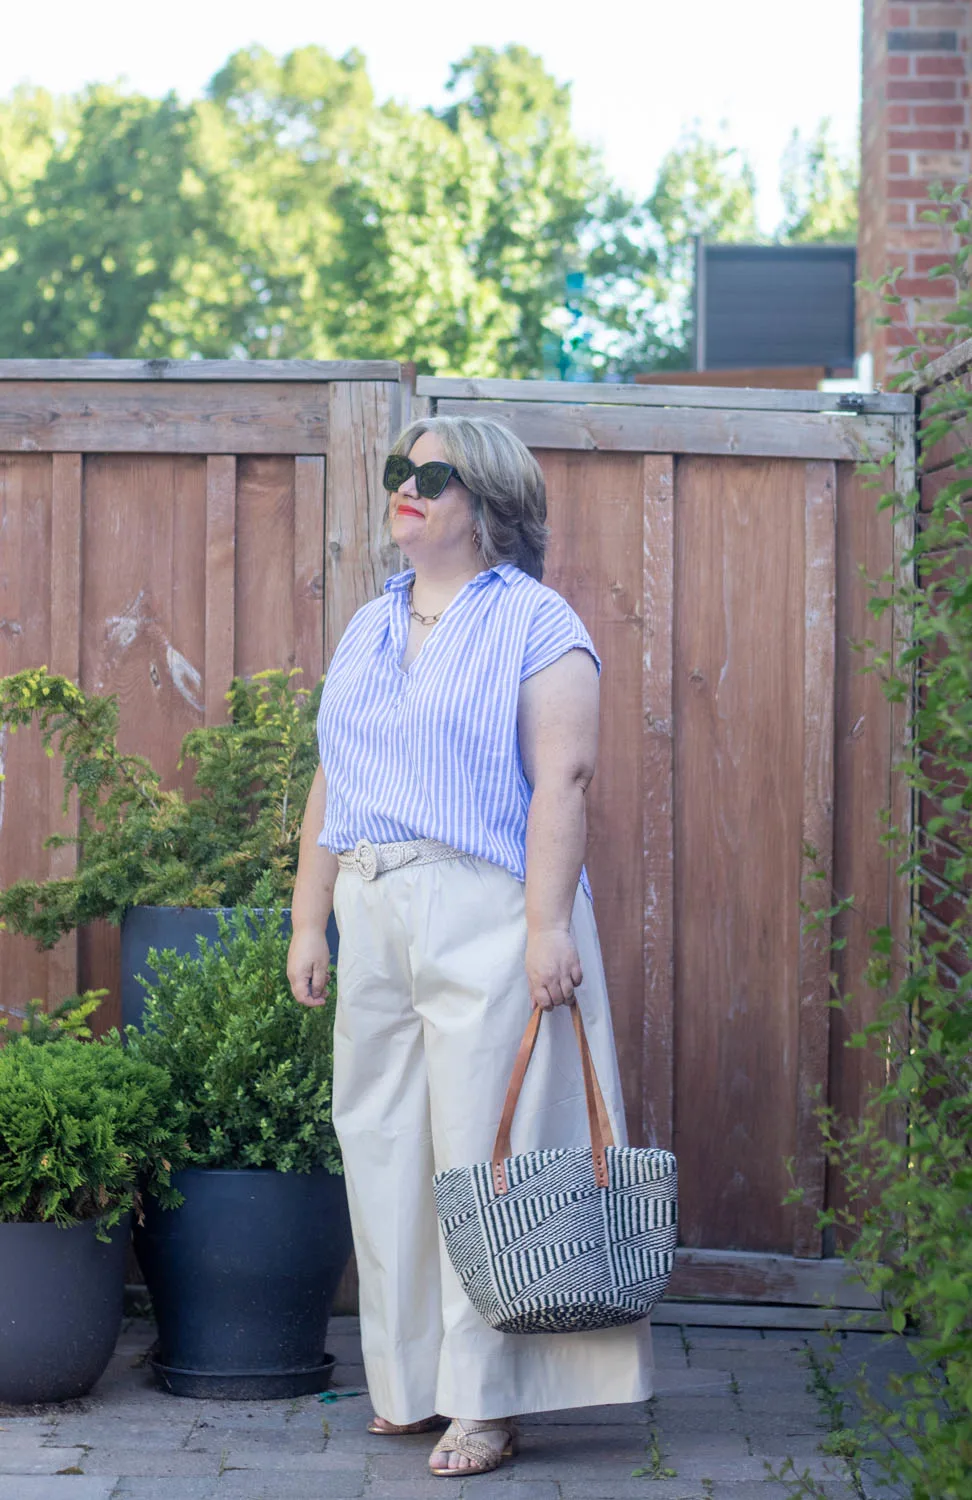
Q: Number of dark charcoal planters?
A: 3